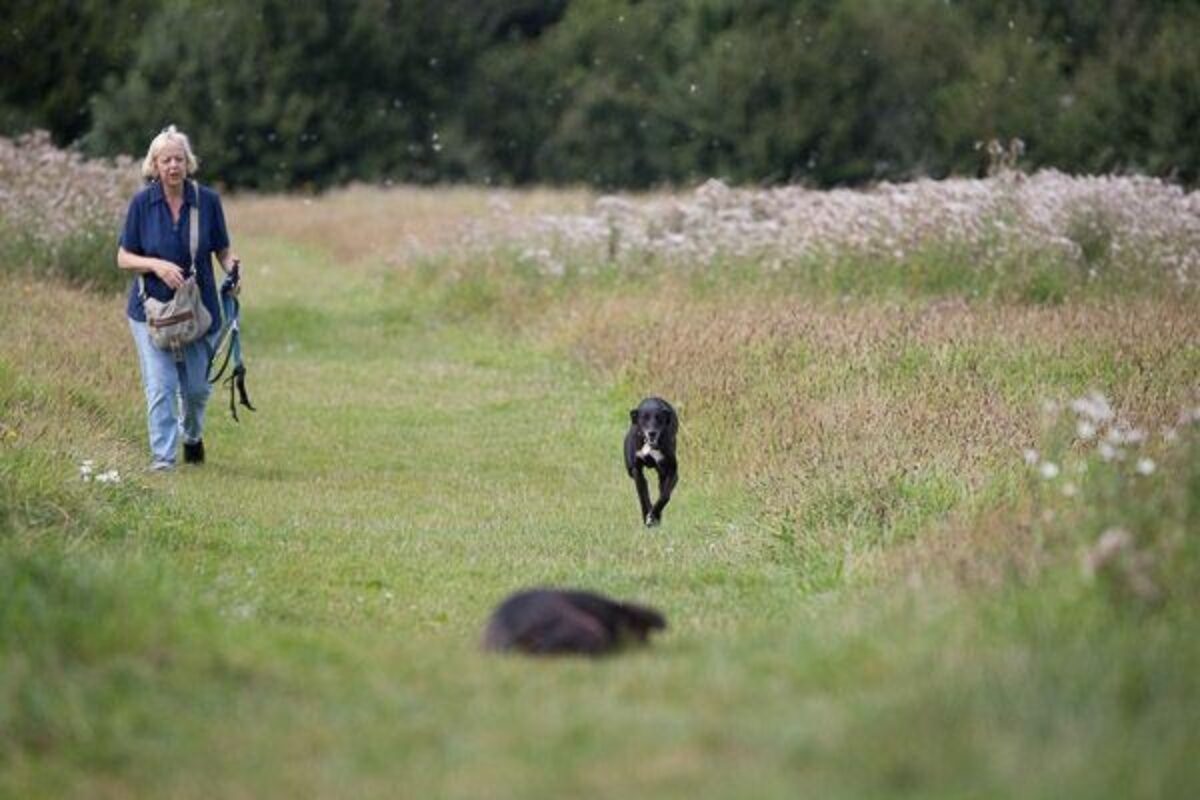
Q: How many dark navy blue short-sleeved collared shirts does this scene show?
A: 1